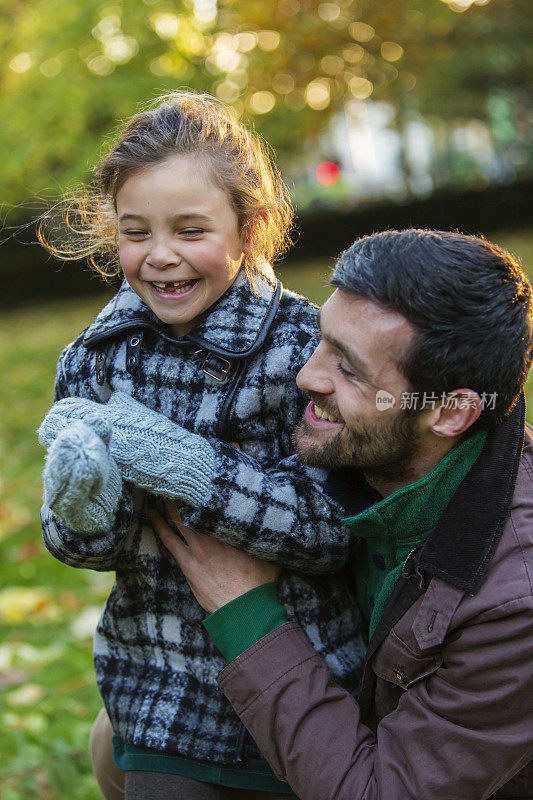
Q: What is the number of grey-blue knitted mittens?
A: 2